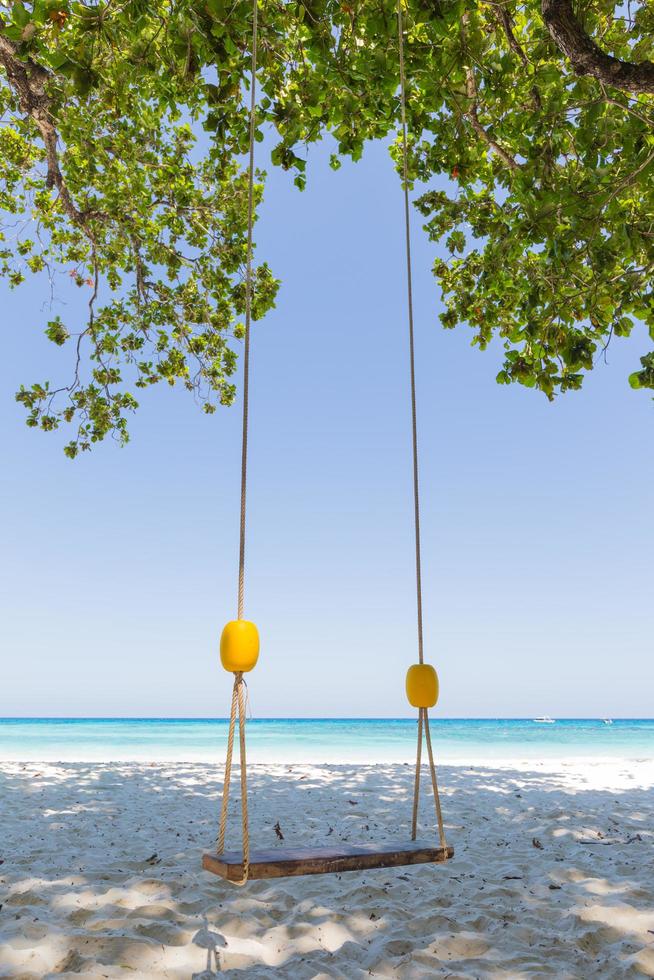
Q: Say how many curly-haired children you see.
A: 0